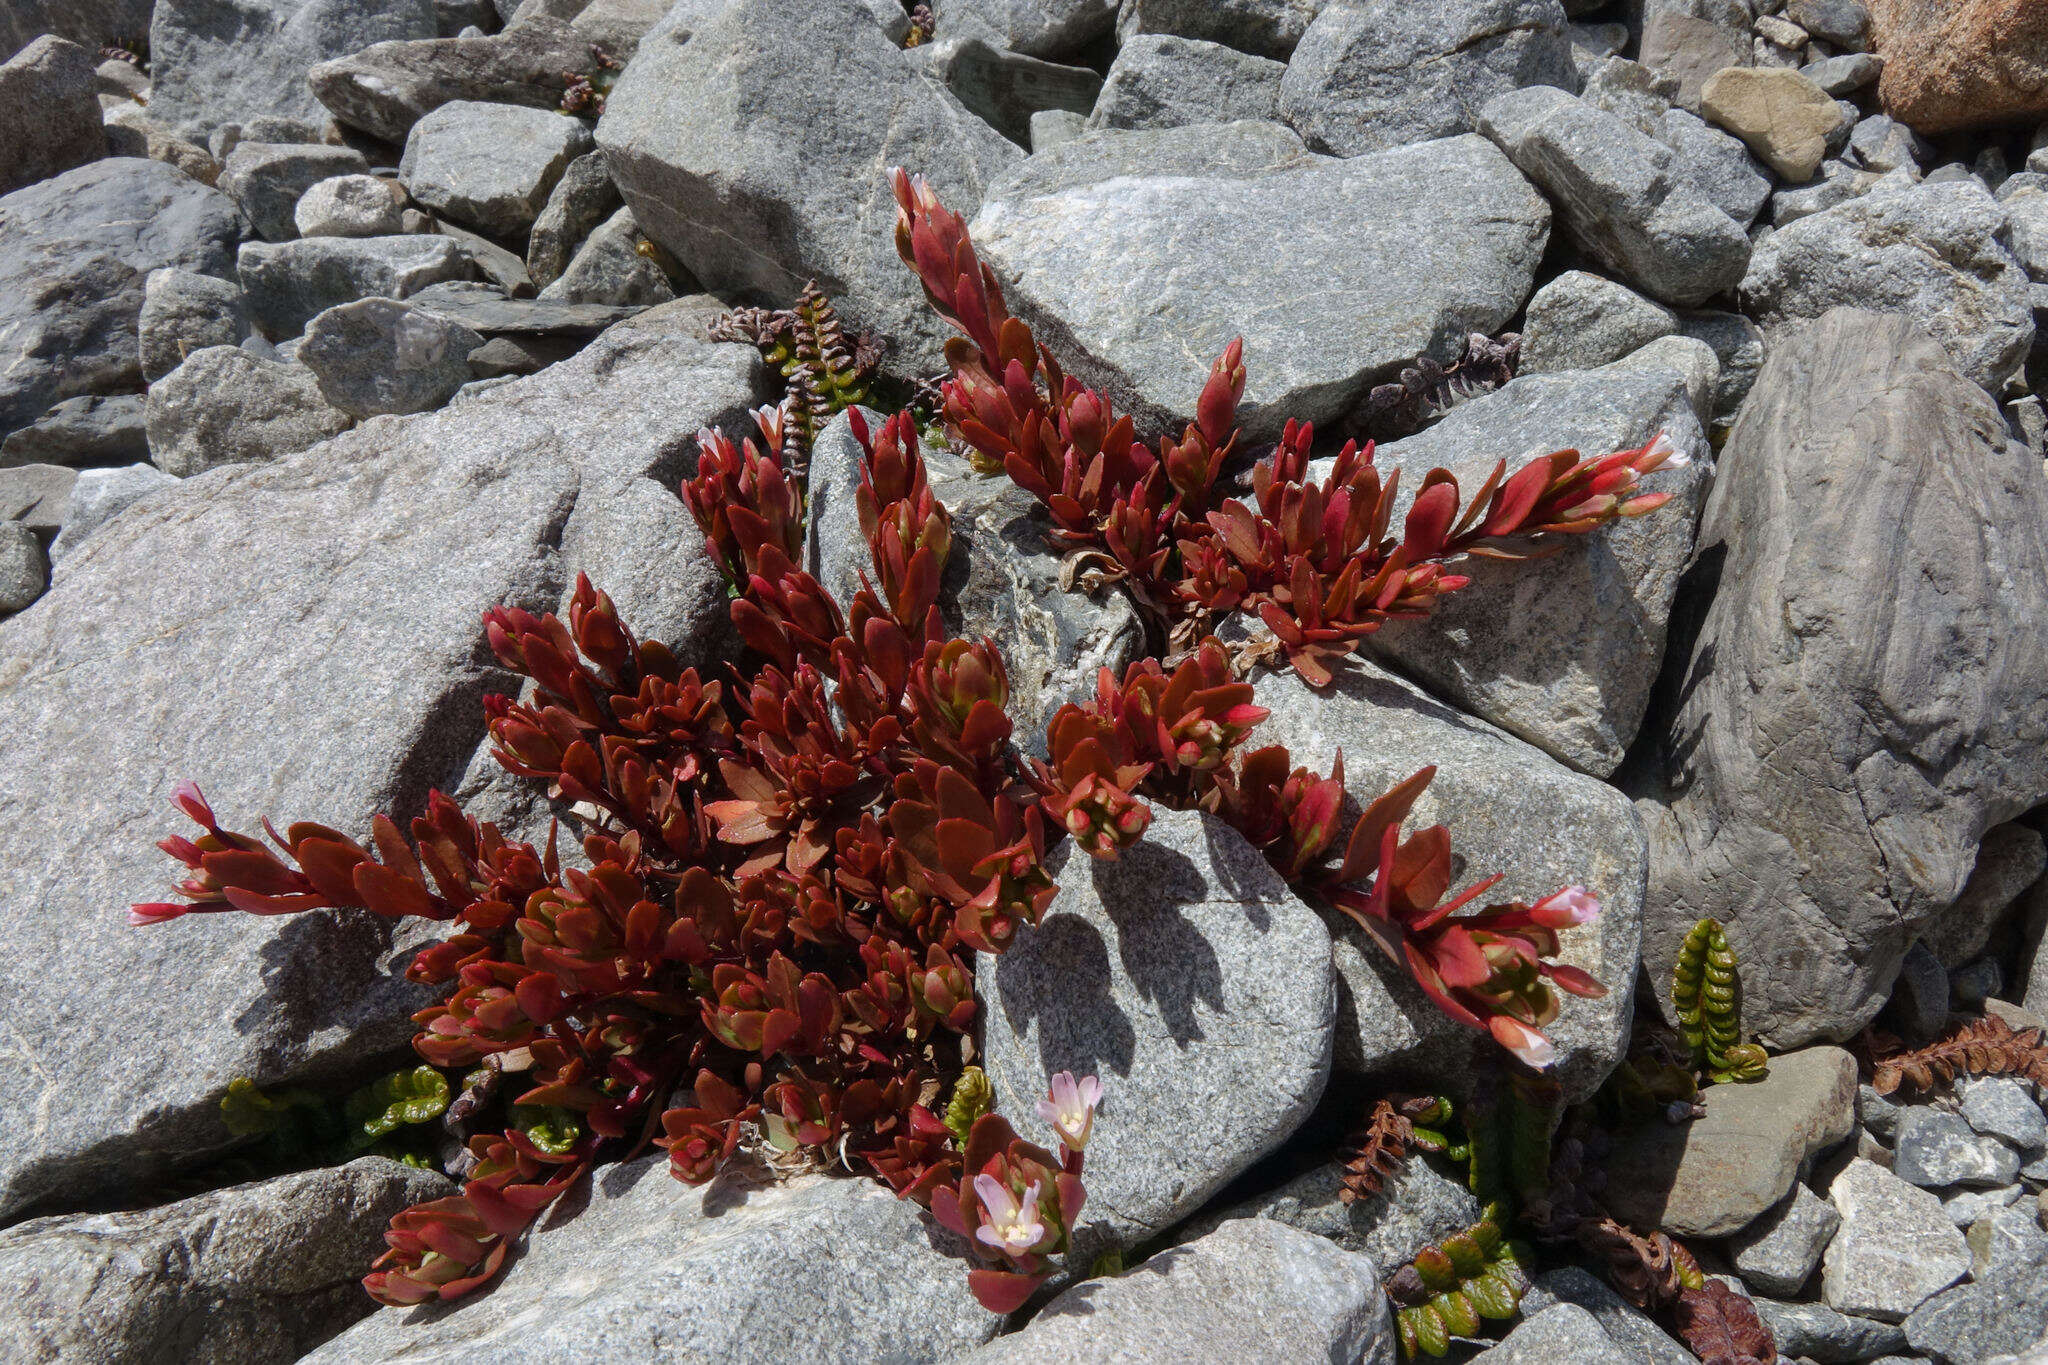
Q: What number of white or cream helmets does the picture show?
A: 0